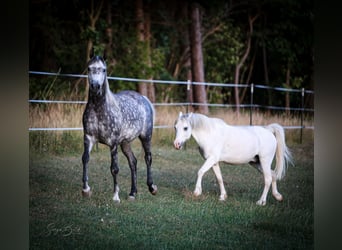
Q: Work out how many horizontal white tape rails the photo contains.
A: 3